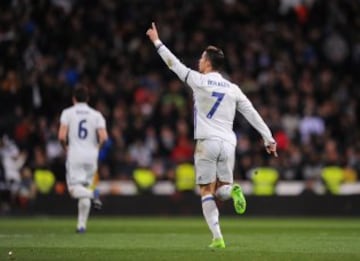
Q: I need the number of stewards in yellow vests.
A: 5